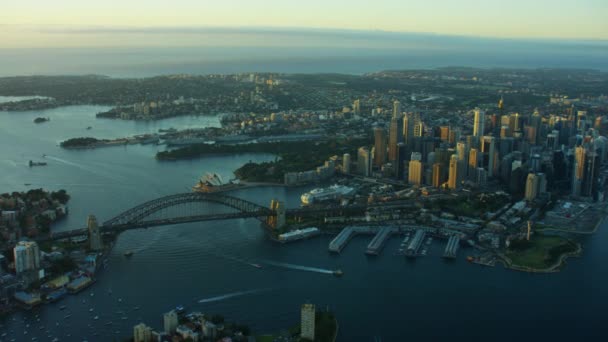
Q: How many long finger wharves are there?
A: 4